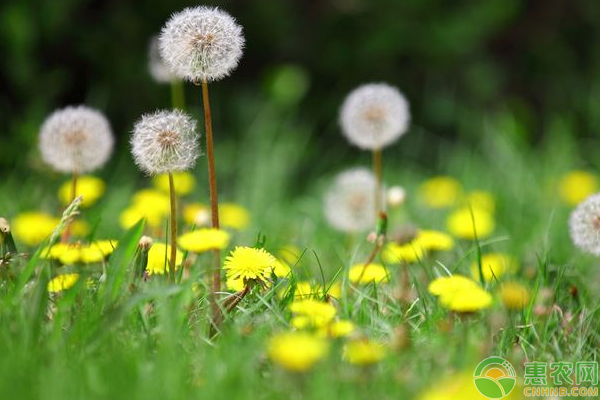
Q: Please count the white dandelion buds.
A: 7